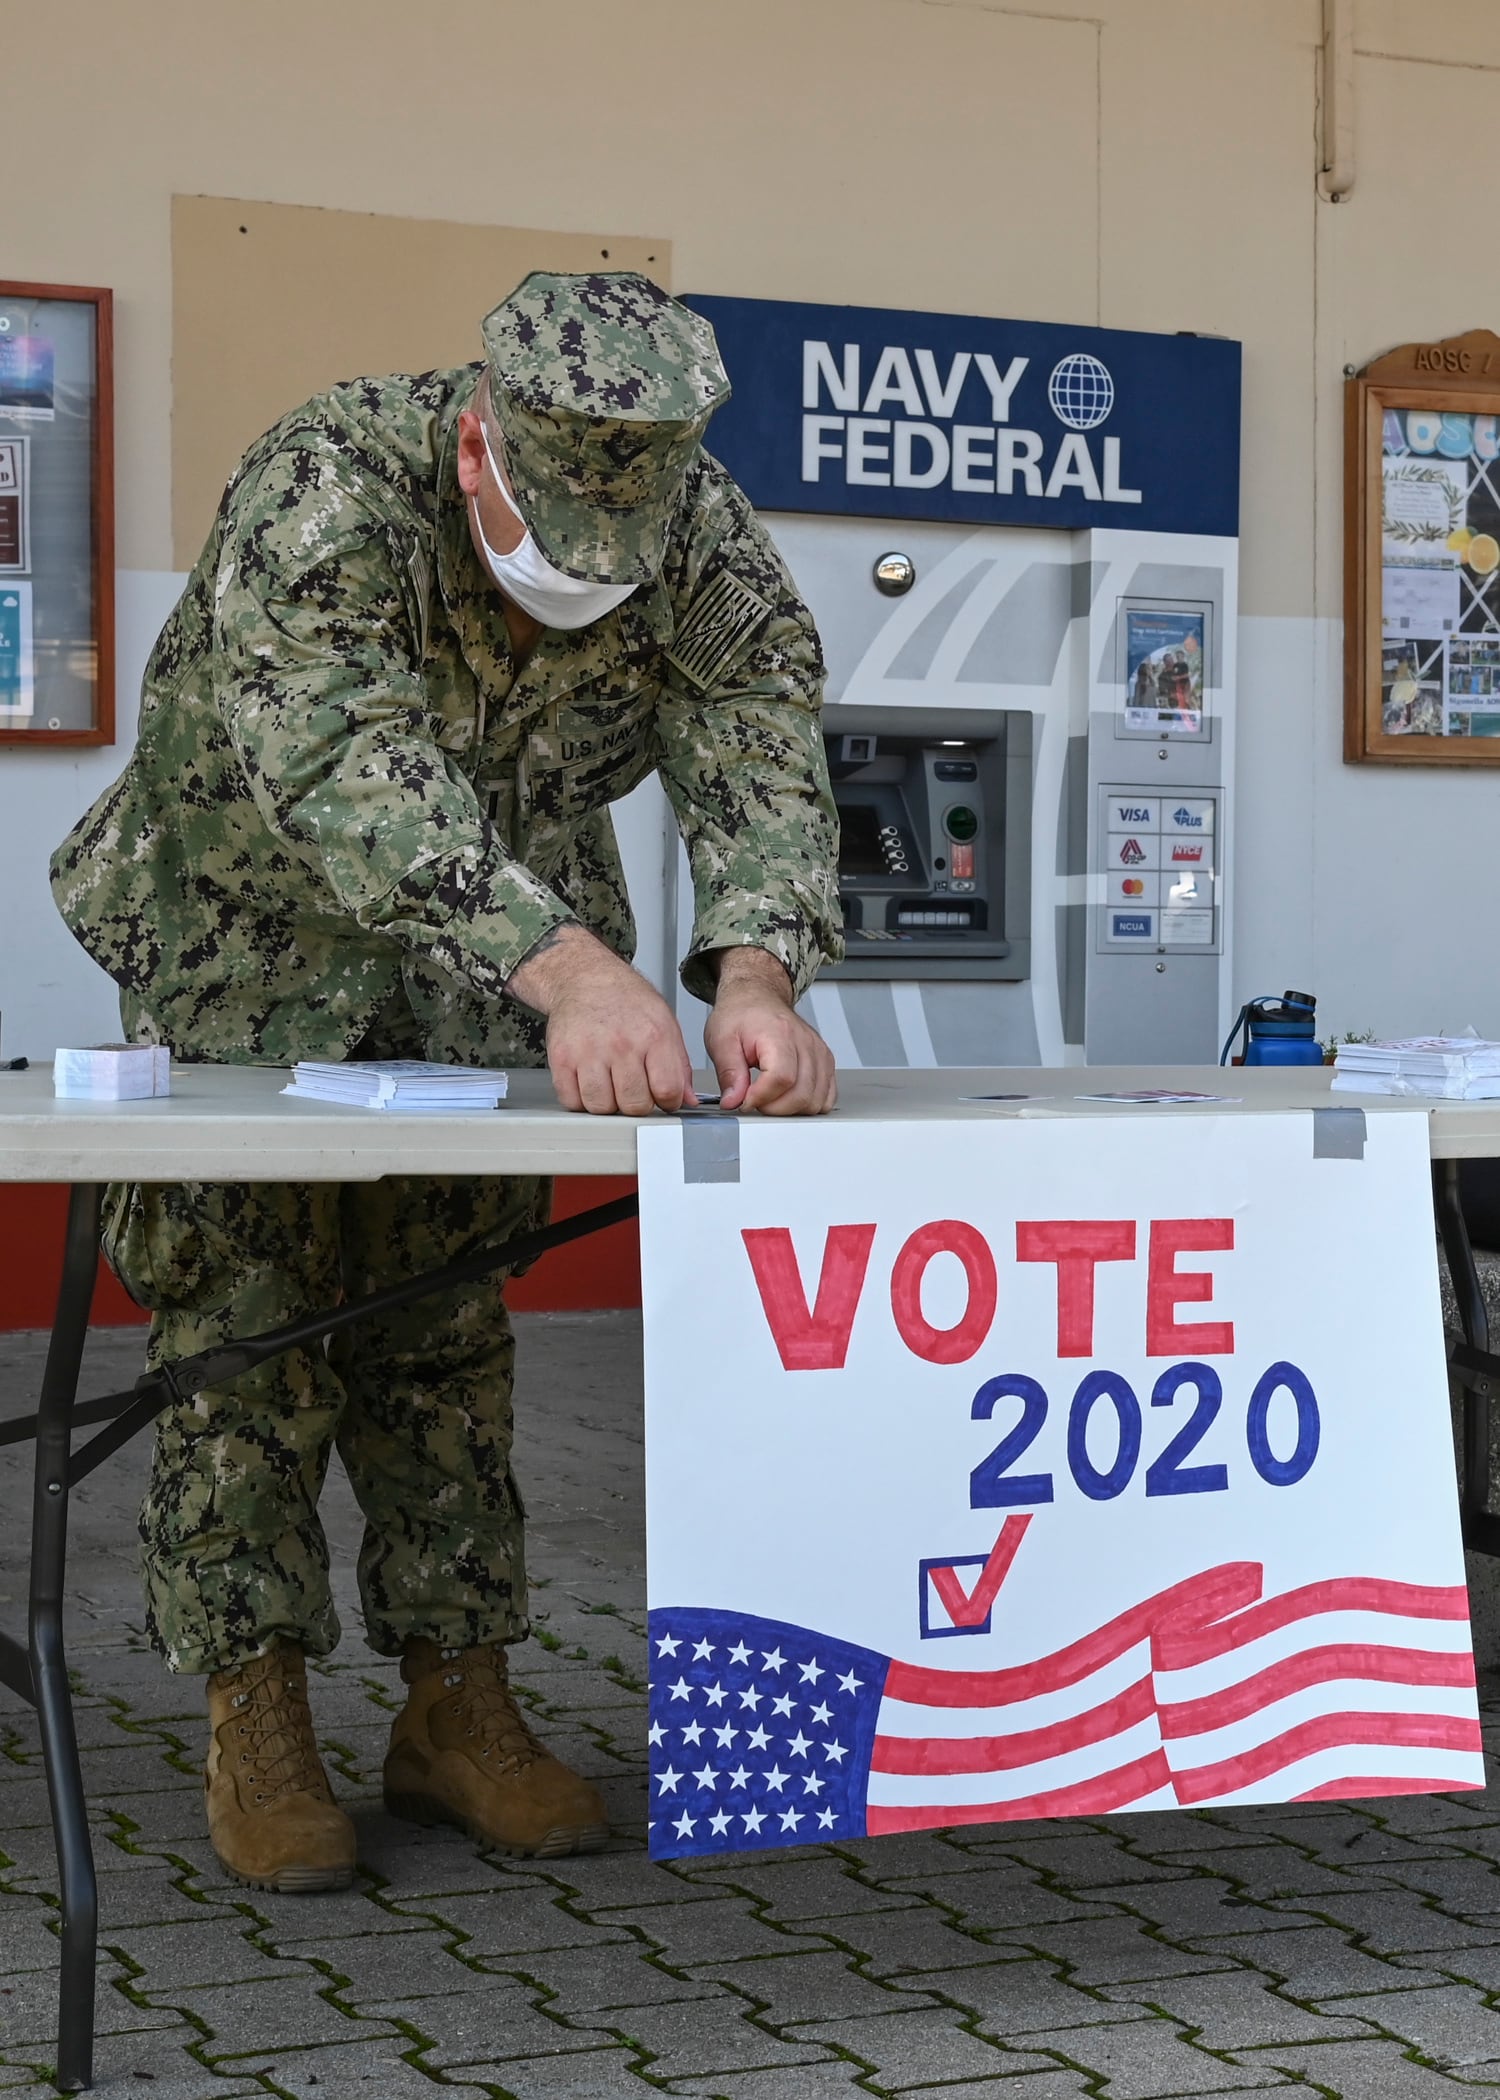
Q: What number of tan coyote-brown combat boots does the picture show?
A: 2